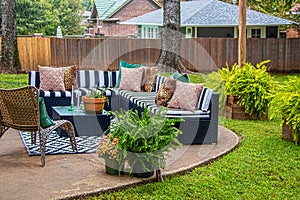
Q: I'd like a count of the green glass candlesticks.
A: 2